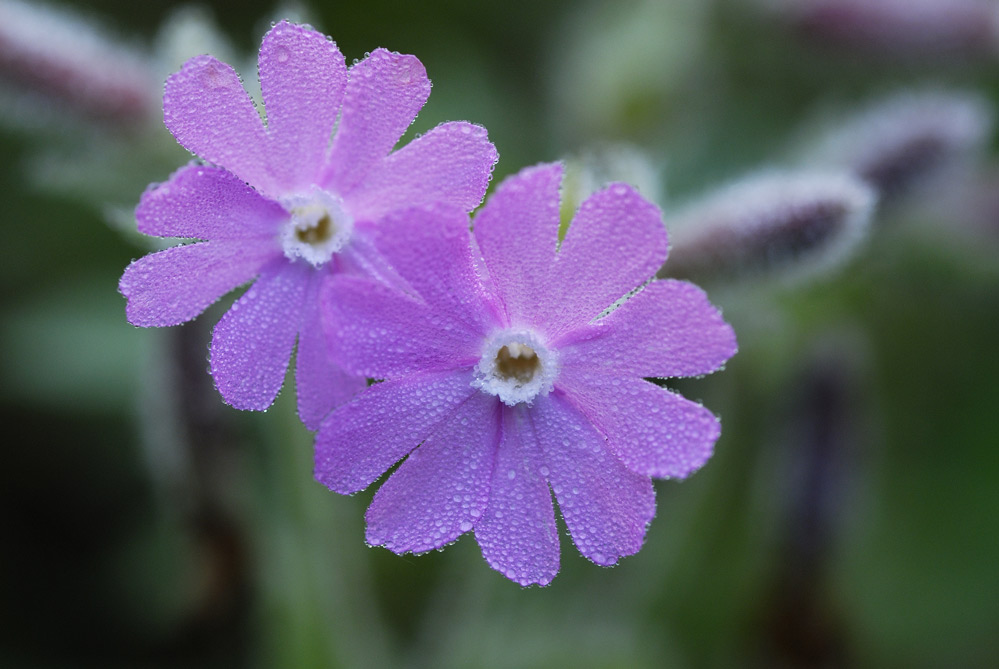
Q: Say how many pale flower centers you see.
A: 2